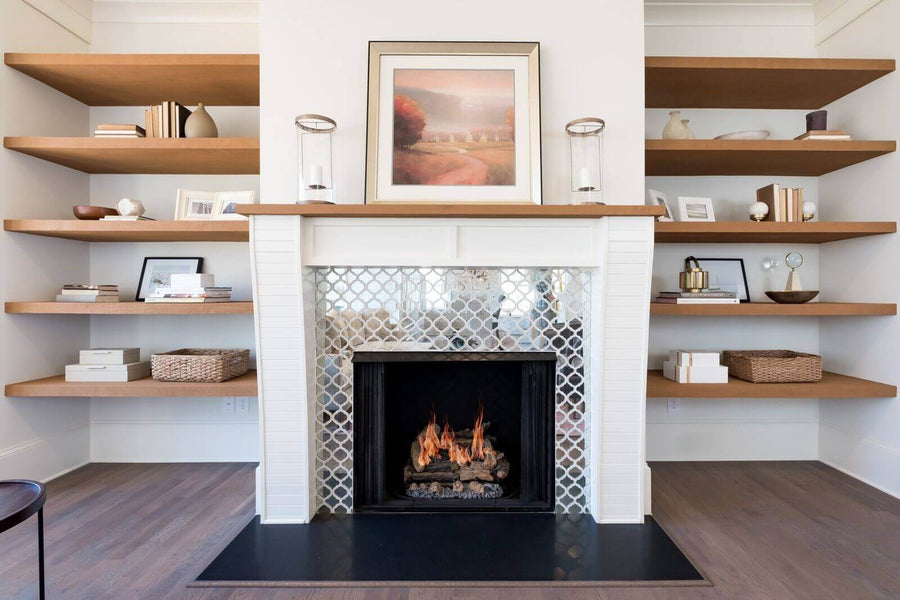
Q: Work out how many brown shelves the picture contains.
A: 10